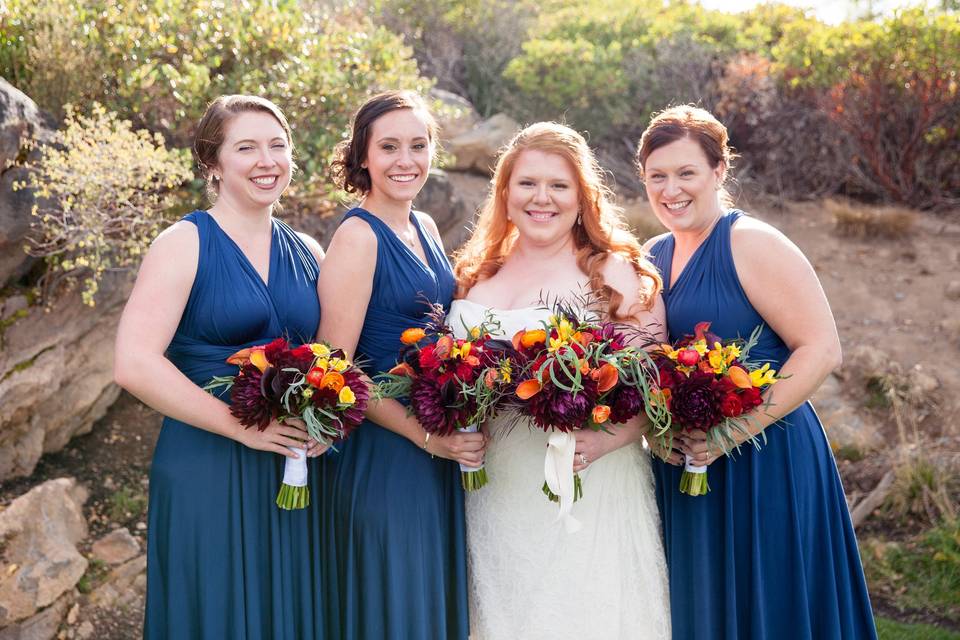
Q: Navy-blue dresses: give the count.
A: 3